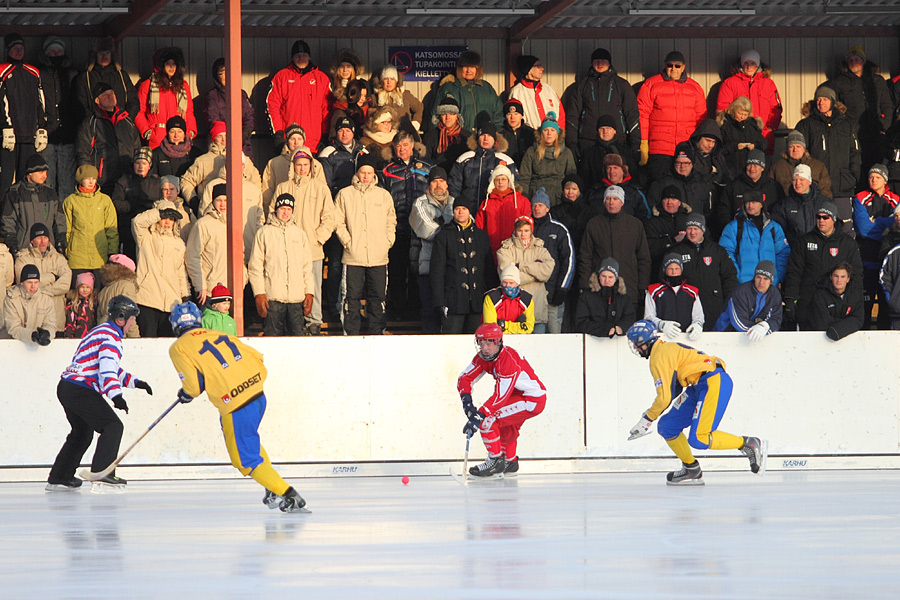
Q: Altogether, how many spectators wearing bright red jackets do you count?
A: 5